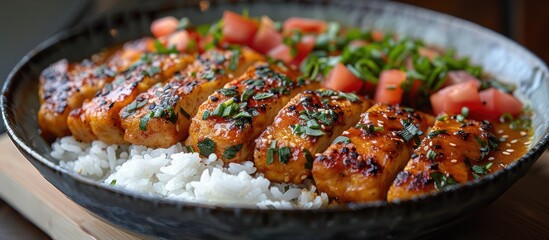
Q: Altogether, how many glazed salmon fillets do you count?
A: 7